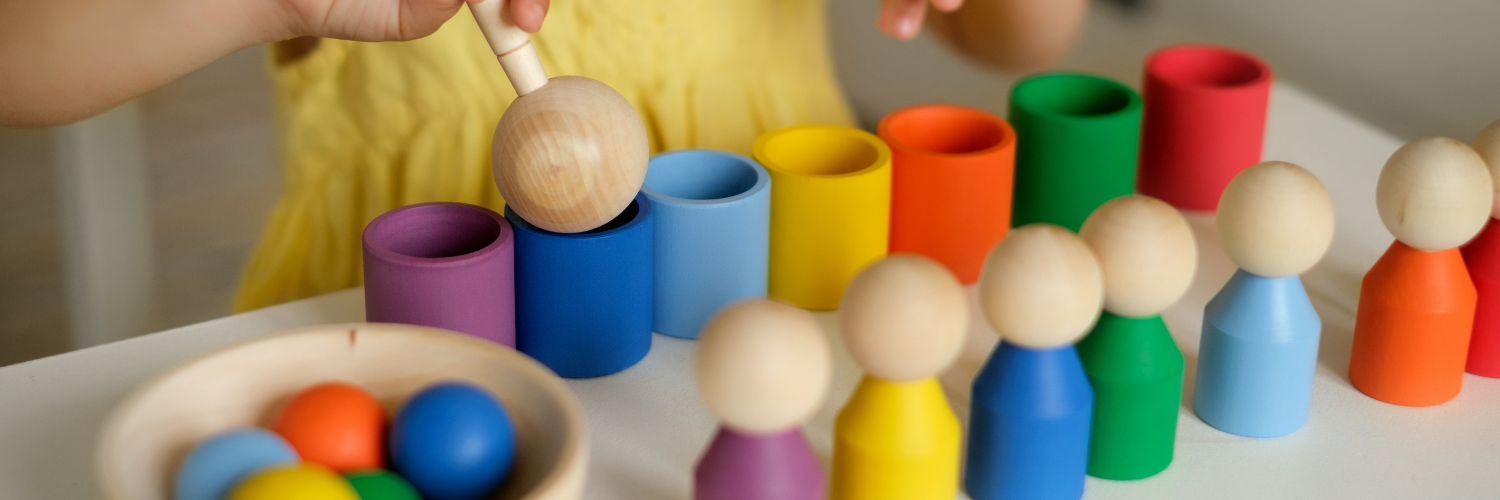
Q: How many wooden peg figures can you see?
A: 7